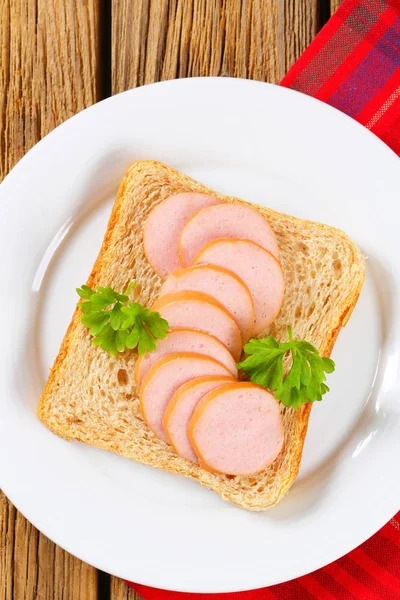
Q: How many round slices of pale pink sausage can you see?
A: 9